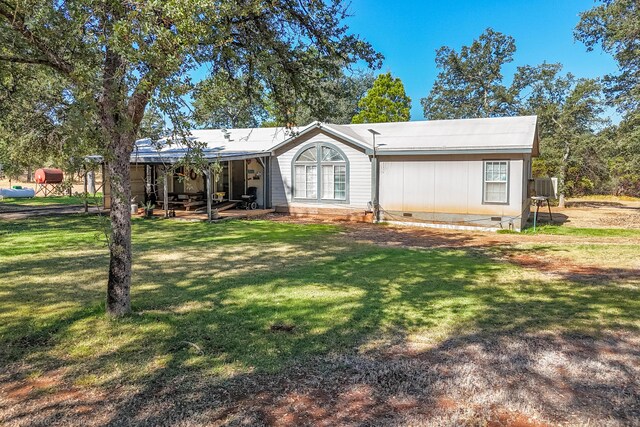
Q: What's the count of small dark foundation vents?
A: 2